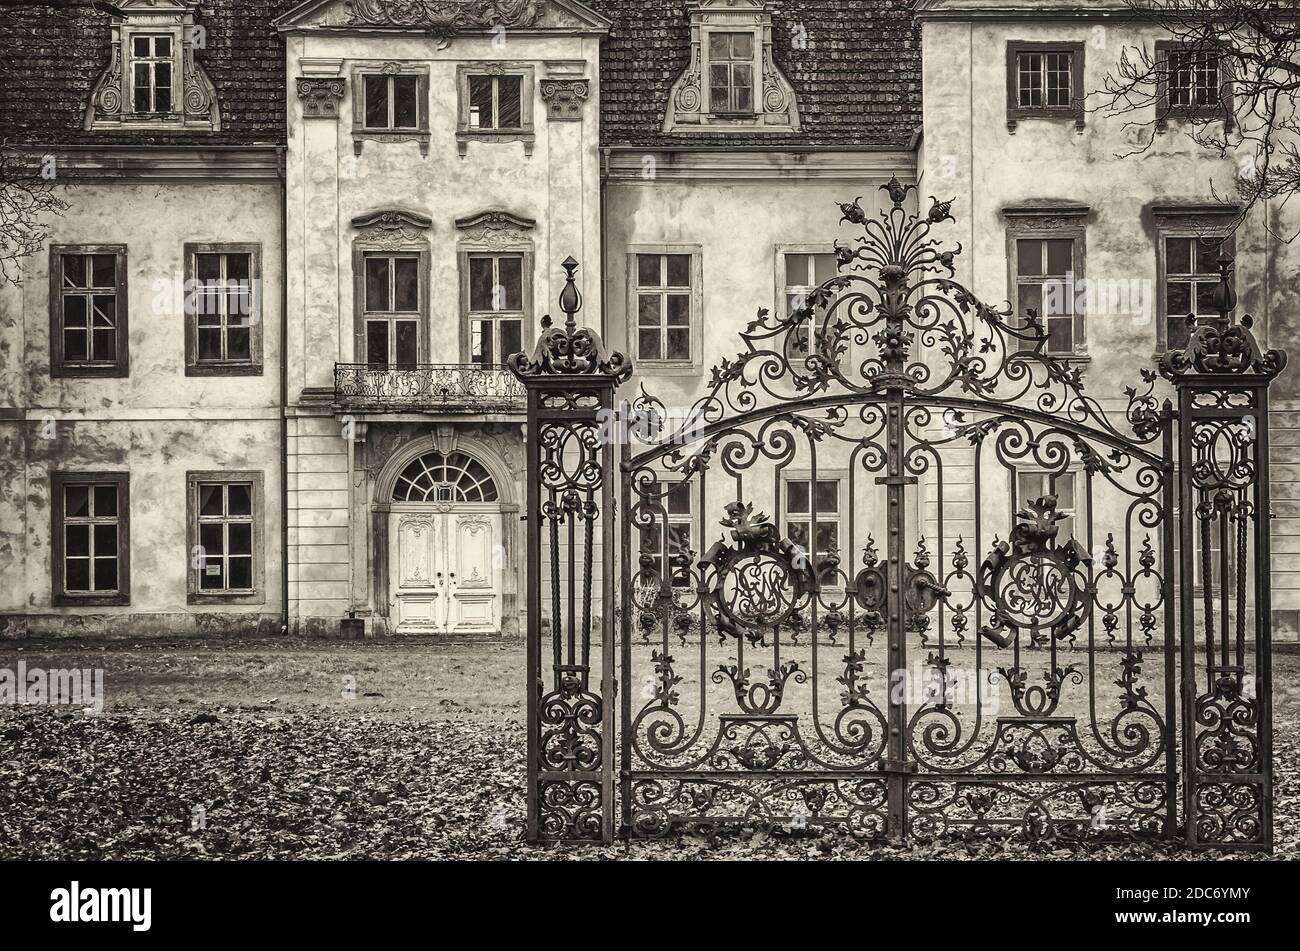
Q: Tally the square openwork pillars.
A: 2